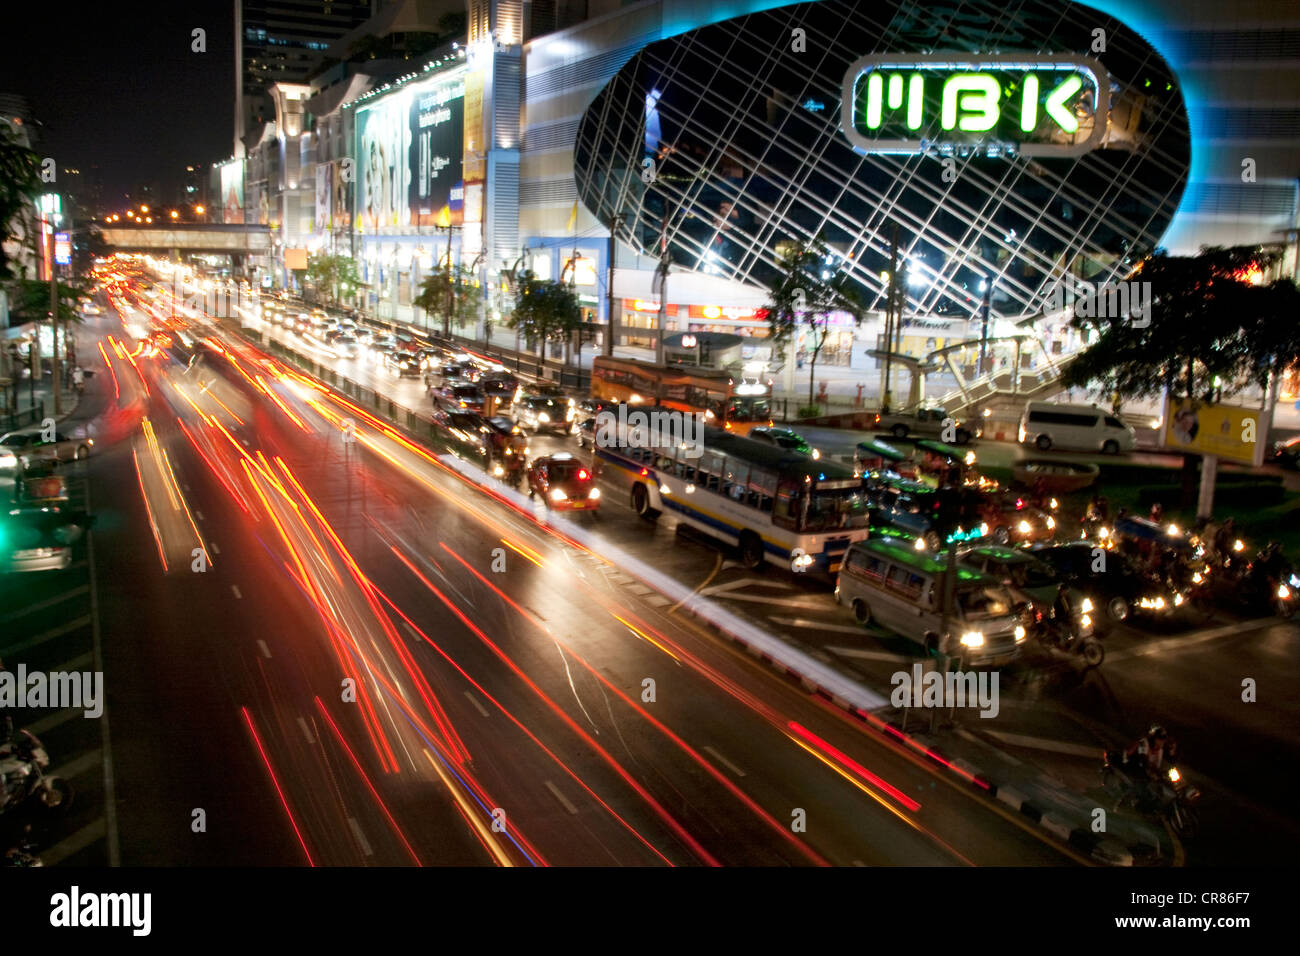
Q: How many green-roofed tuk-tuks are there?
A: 2